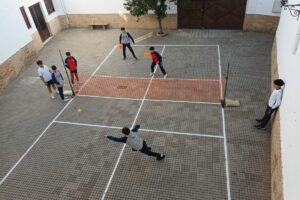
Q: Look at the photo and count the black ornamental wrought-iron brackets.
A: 1